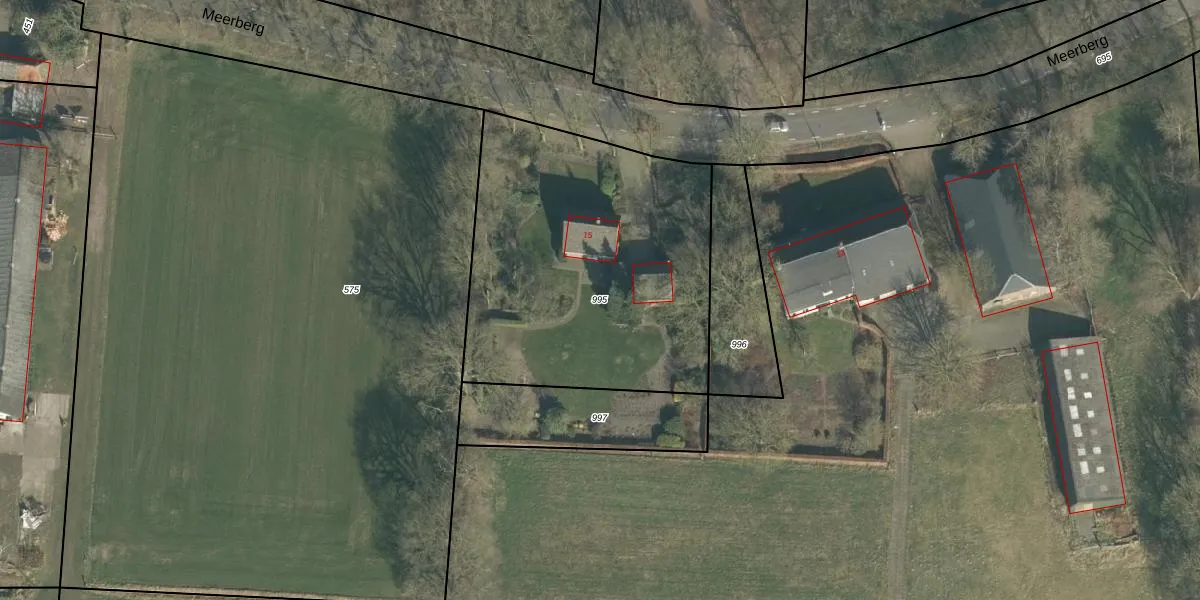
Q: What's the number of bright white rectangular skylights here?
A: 13